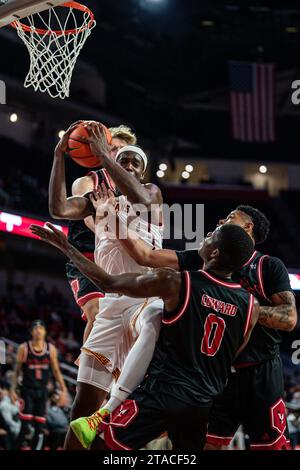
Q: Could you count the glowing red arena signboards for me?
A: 1